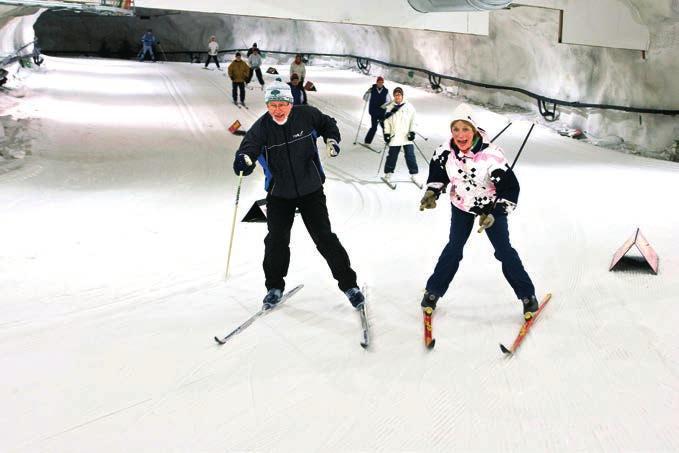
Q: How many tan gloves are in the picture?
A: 2